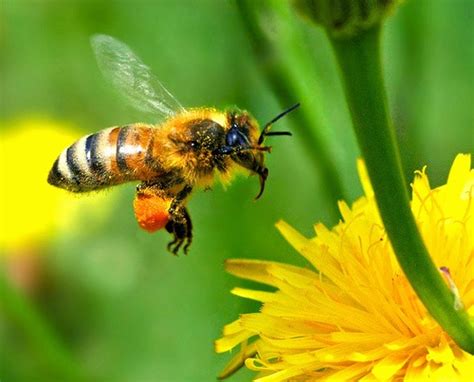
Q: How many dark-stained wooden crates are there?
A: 0